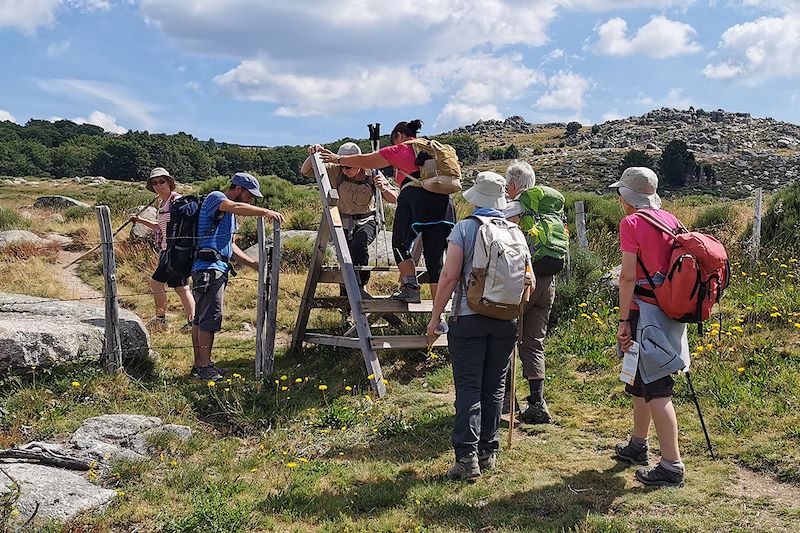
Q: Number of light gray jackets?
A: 1